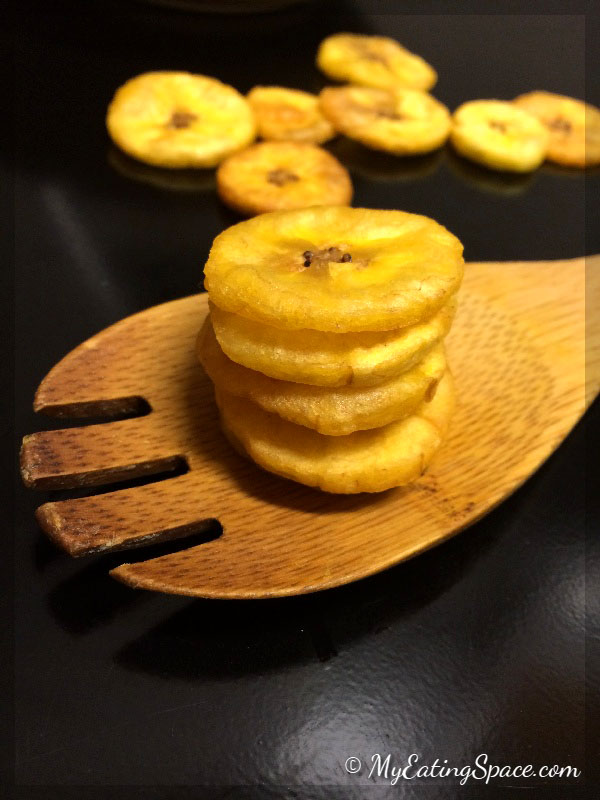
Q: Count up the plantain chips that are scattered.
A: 7